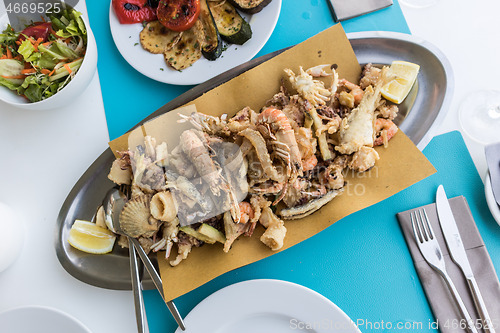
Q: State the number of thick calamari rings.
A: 2